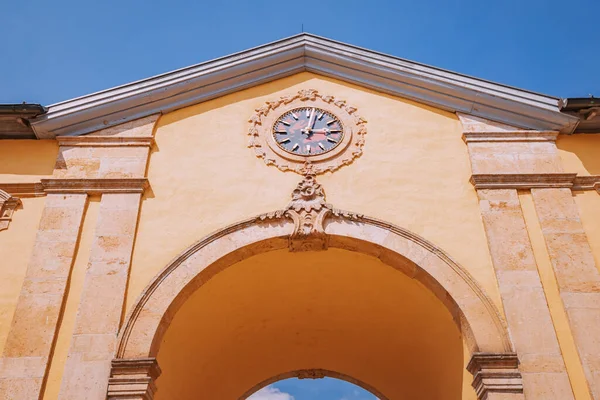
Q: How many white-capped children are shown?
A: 0